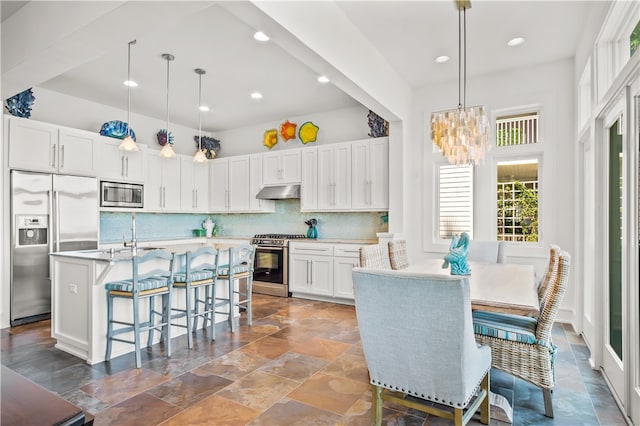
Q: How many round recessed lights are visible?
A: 7